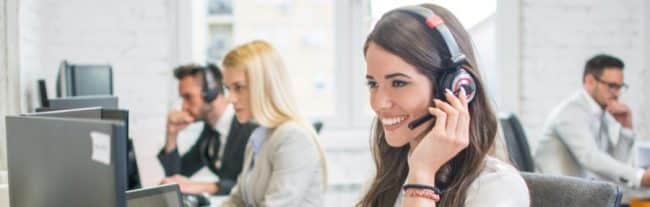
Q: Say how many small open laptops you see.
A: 1